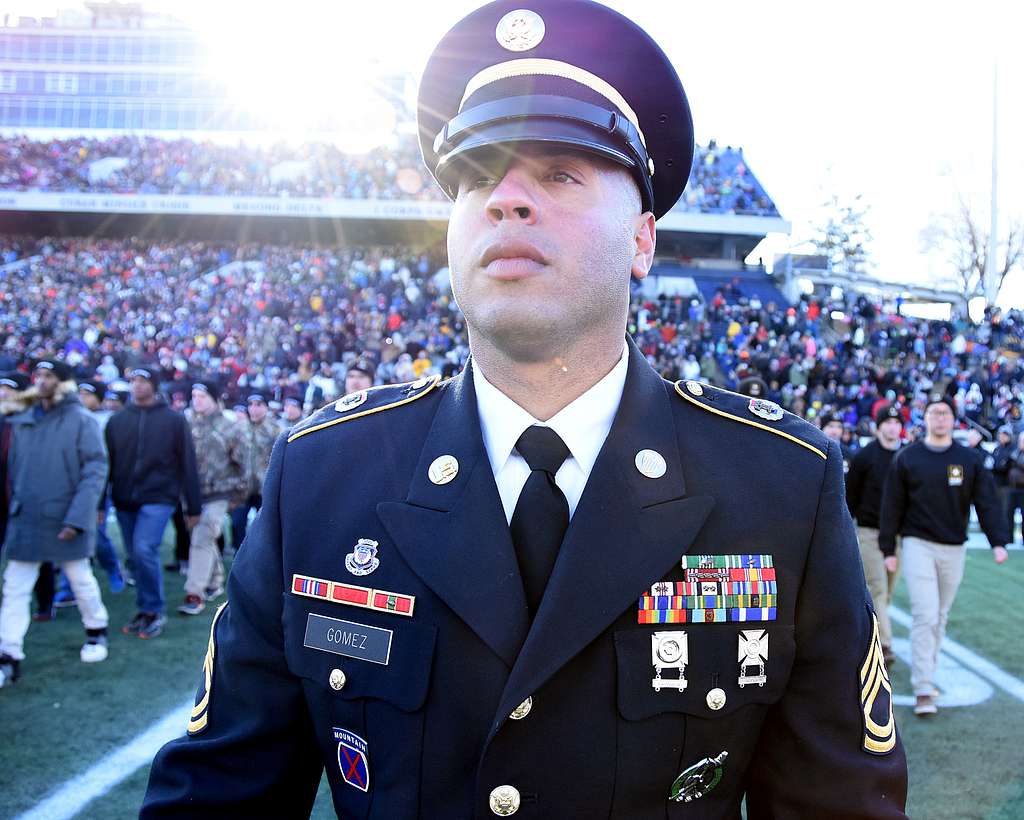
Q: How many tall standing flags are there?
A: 0